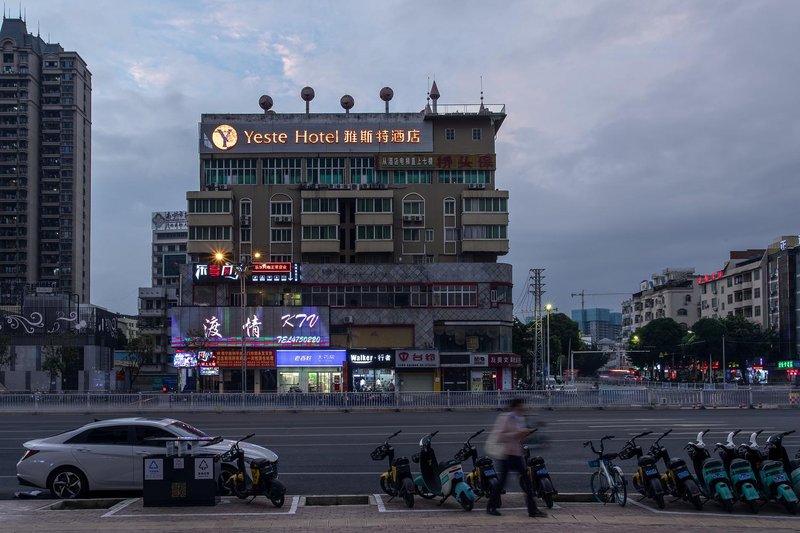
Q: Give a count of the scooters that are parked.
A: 11